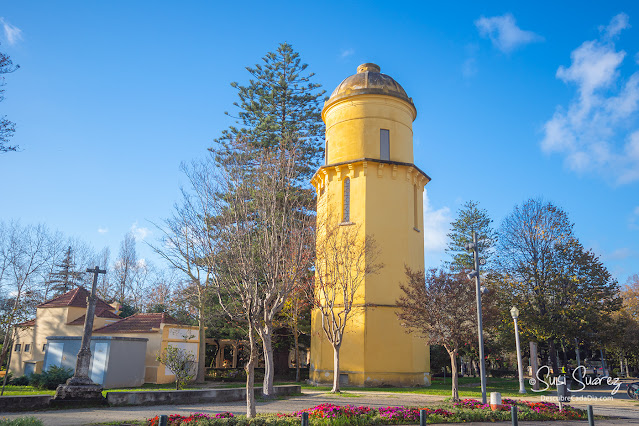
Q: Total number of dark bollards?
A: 5